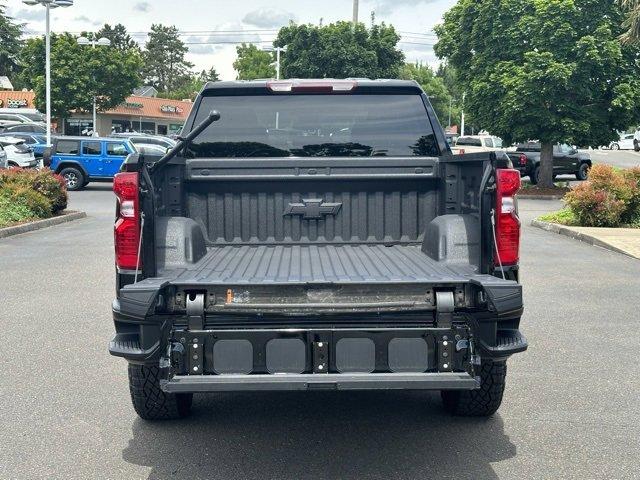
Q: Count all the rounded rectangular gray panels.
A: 4